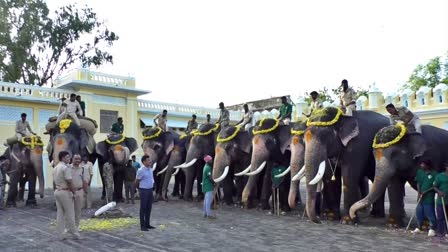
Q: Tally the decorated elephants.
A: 11